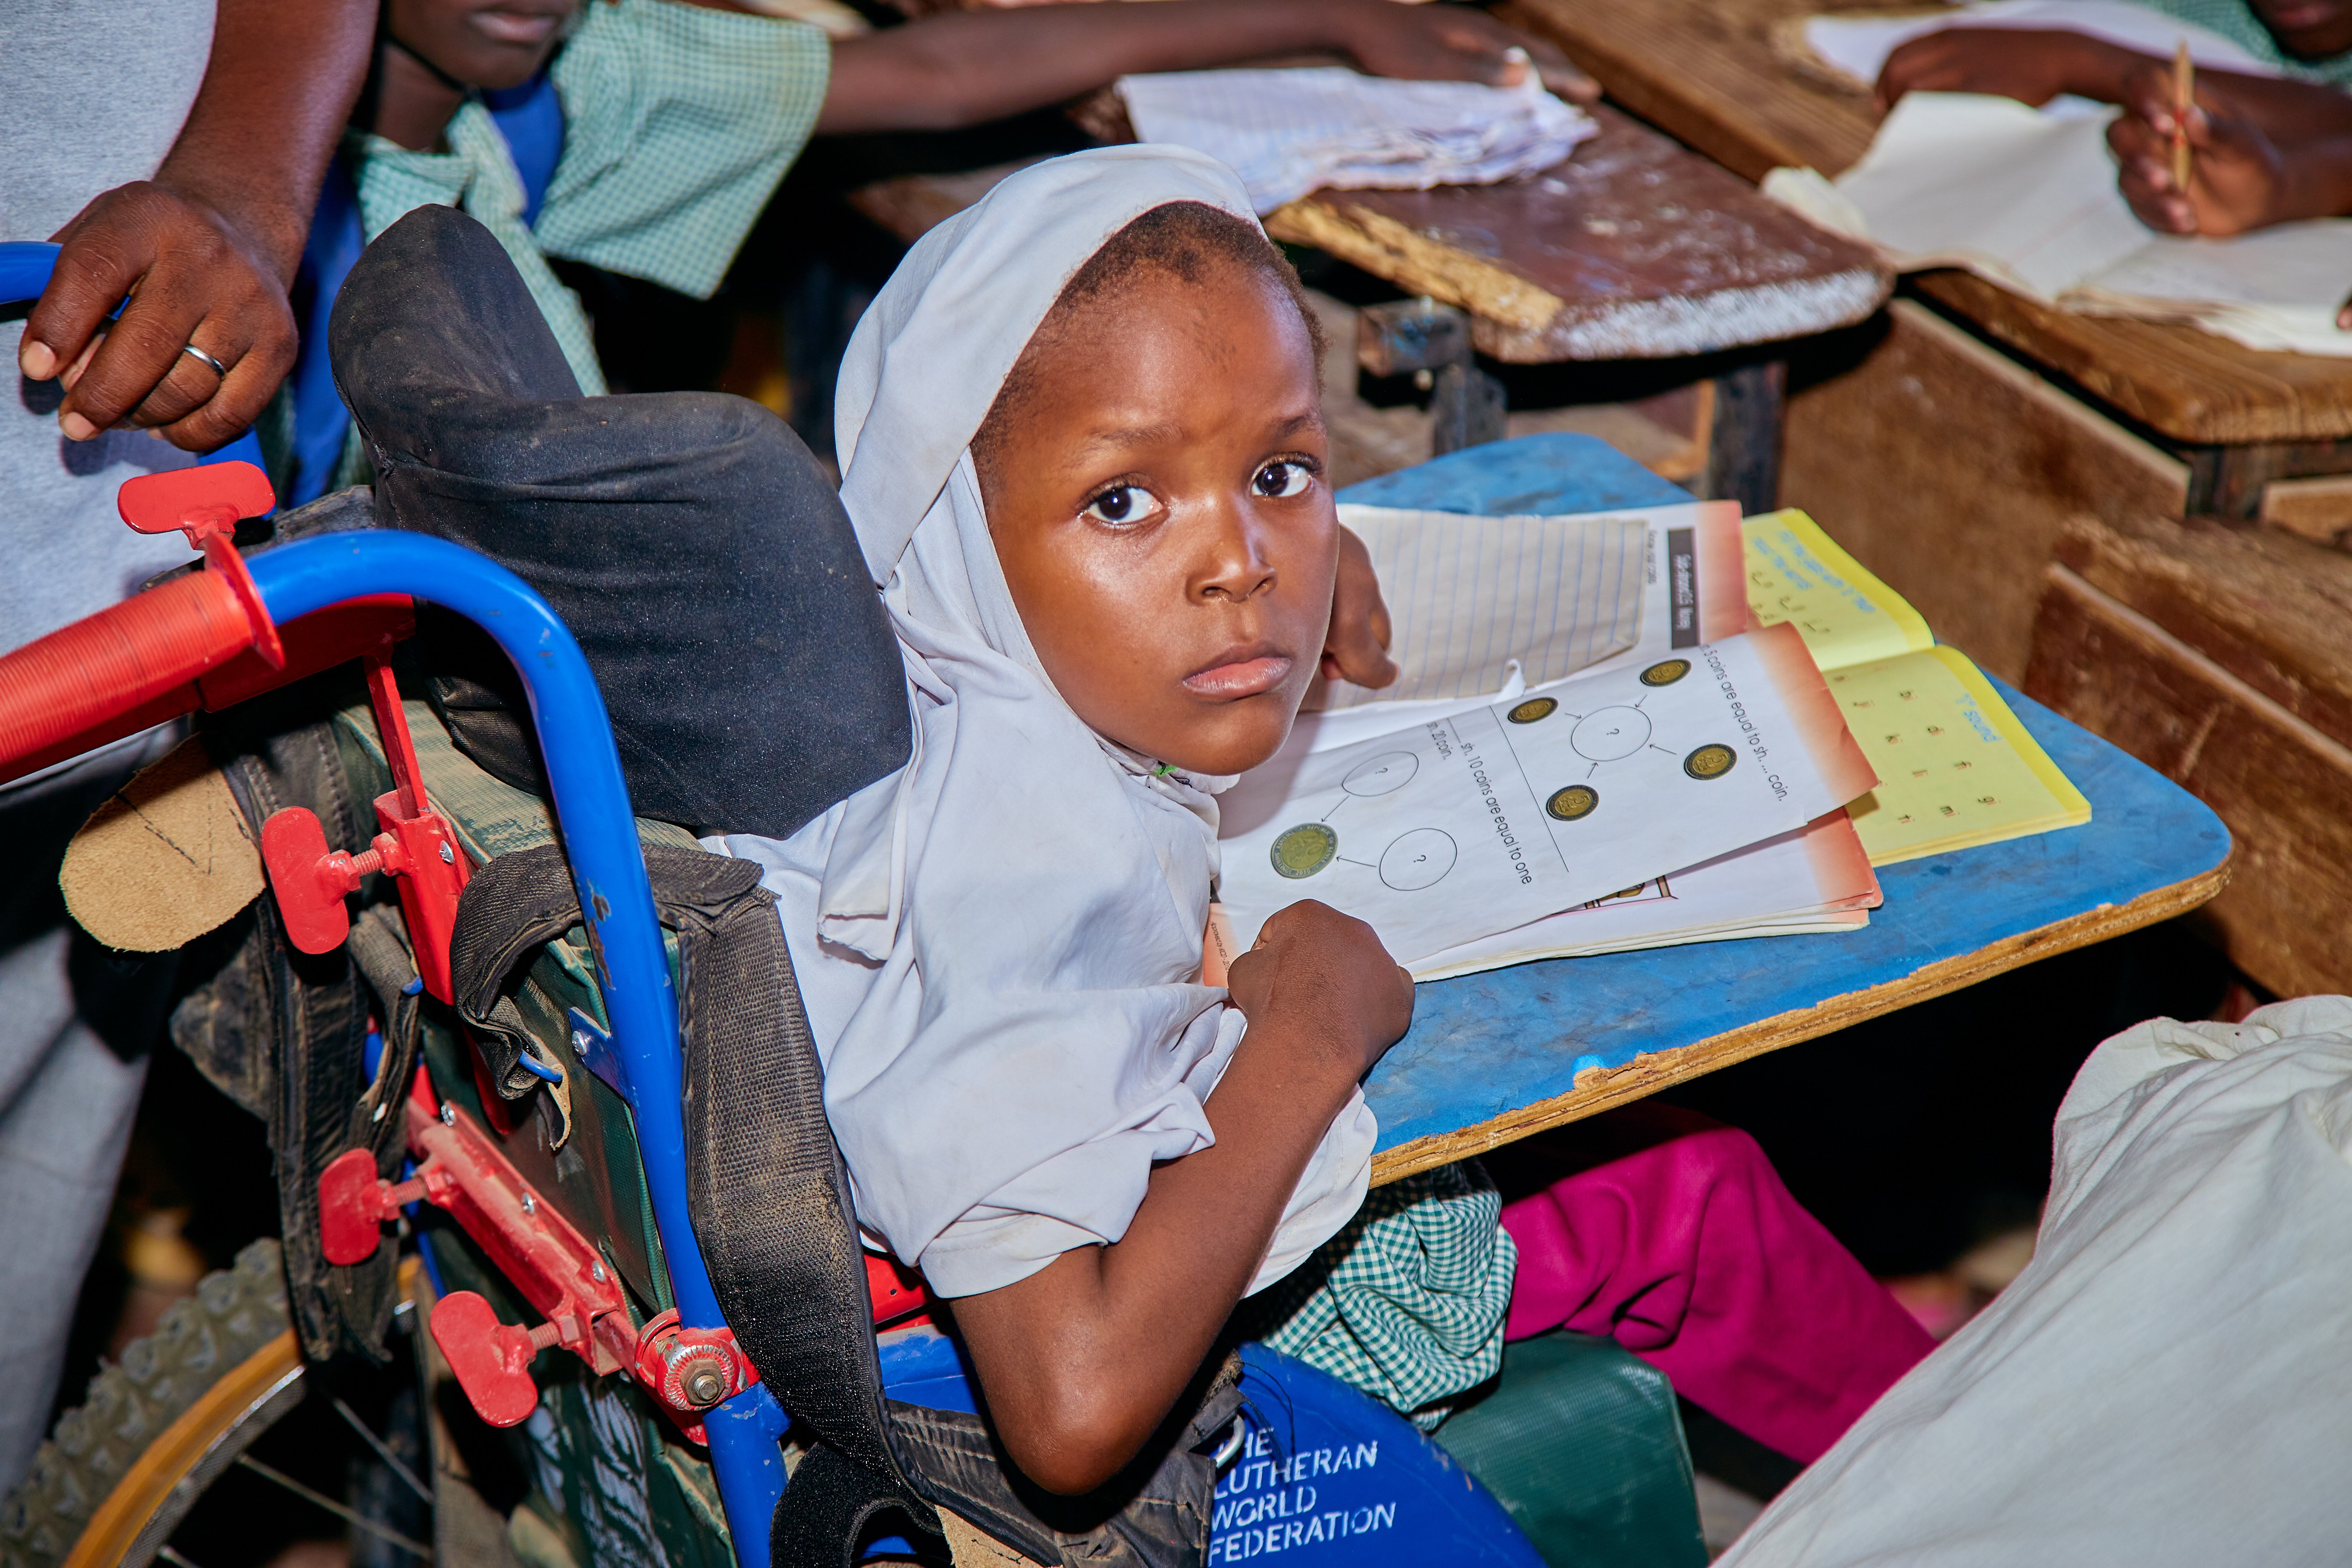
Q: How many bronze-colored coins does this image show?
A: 4